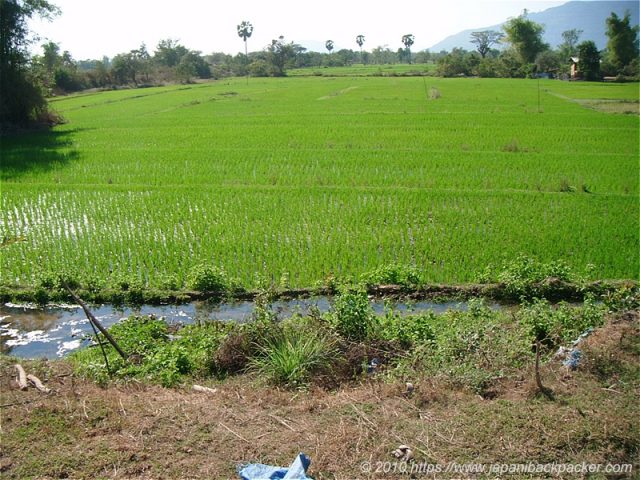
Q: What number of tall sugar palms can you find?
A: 4